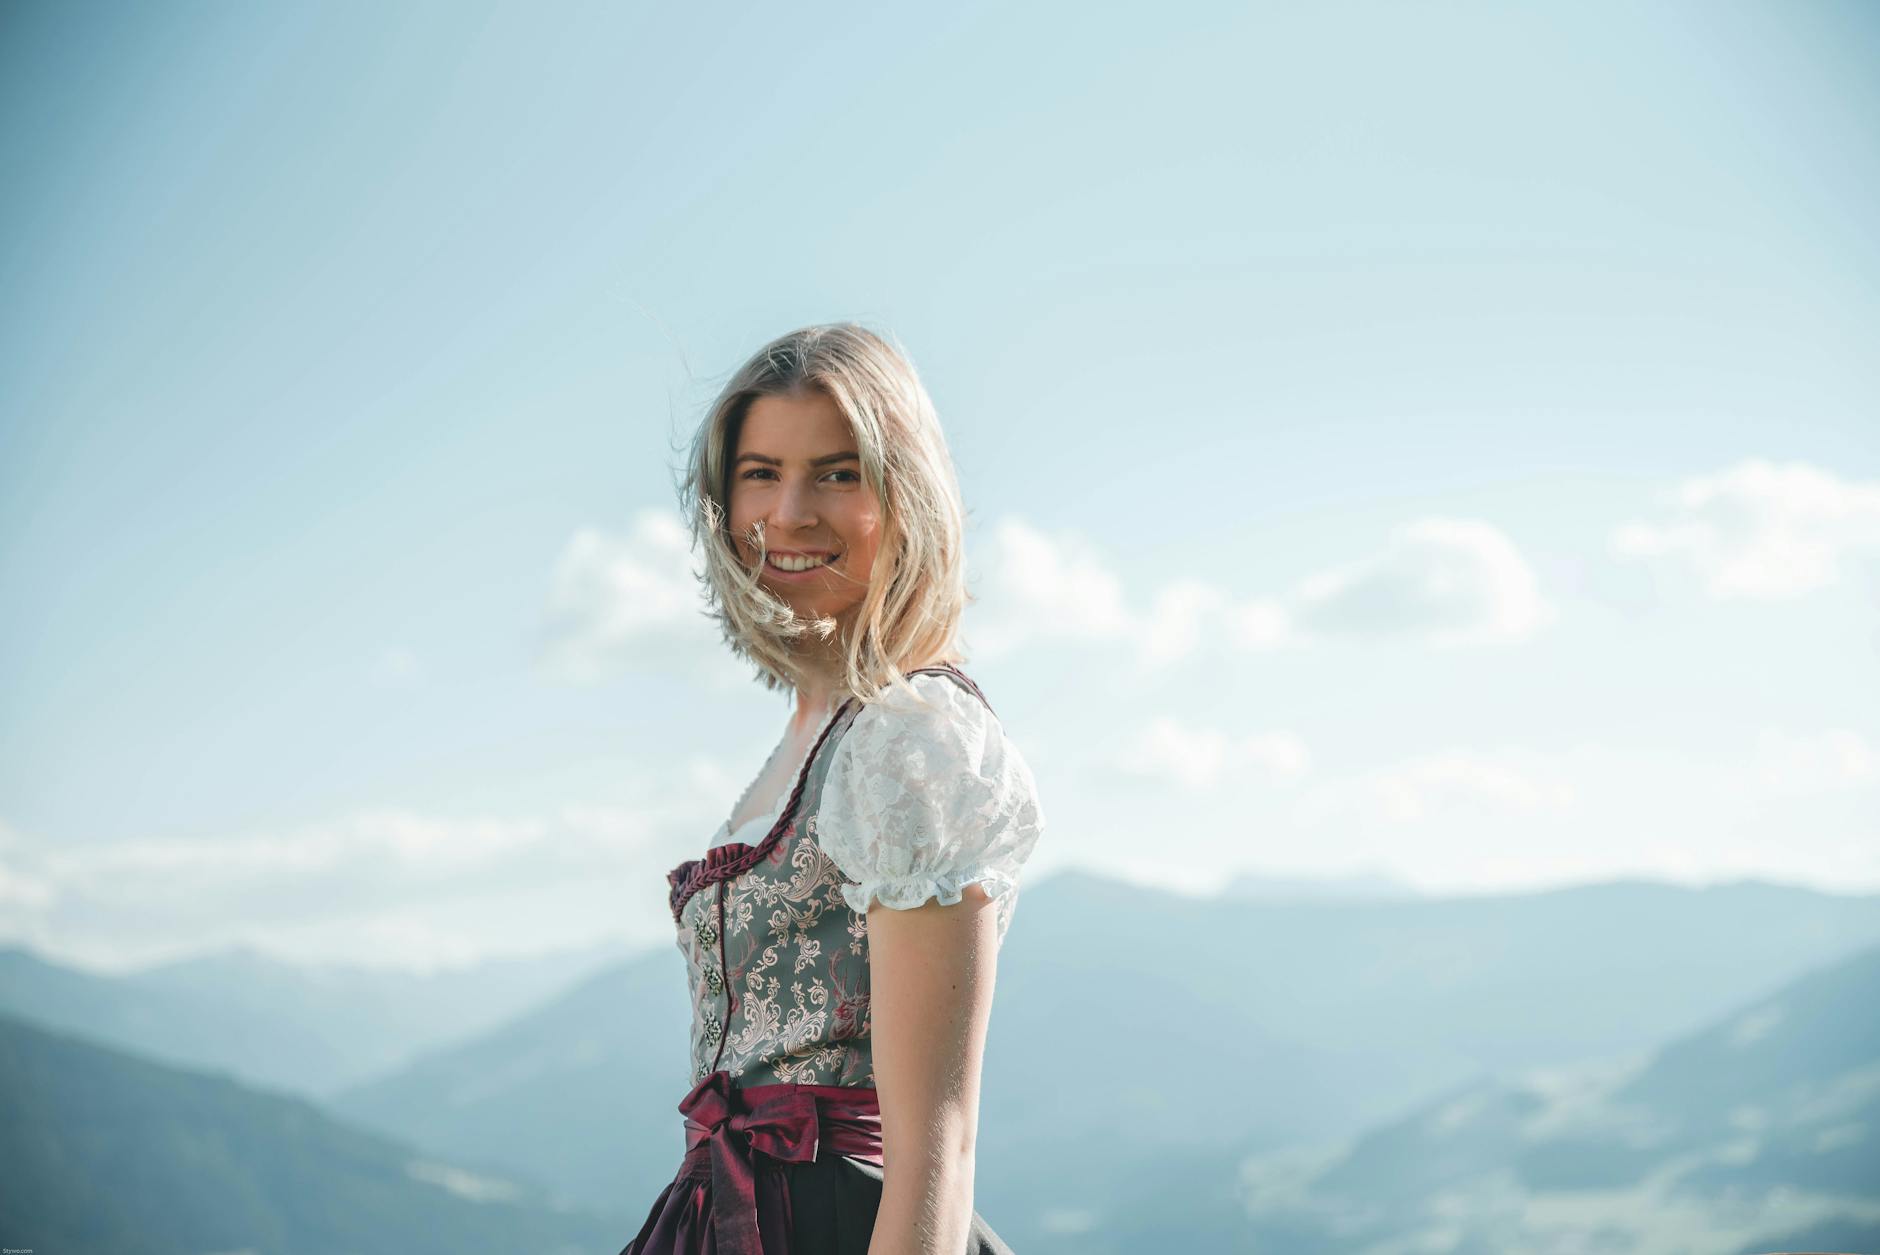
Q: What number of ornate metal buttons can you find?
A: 4